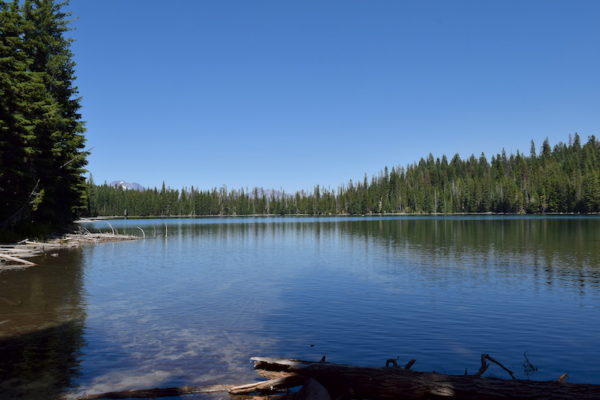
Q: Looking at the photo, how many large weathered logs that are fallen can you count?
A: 1